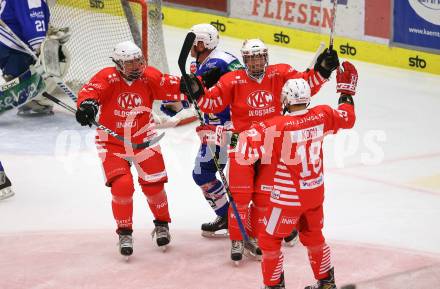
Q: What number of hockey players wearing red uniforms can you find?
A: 3